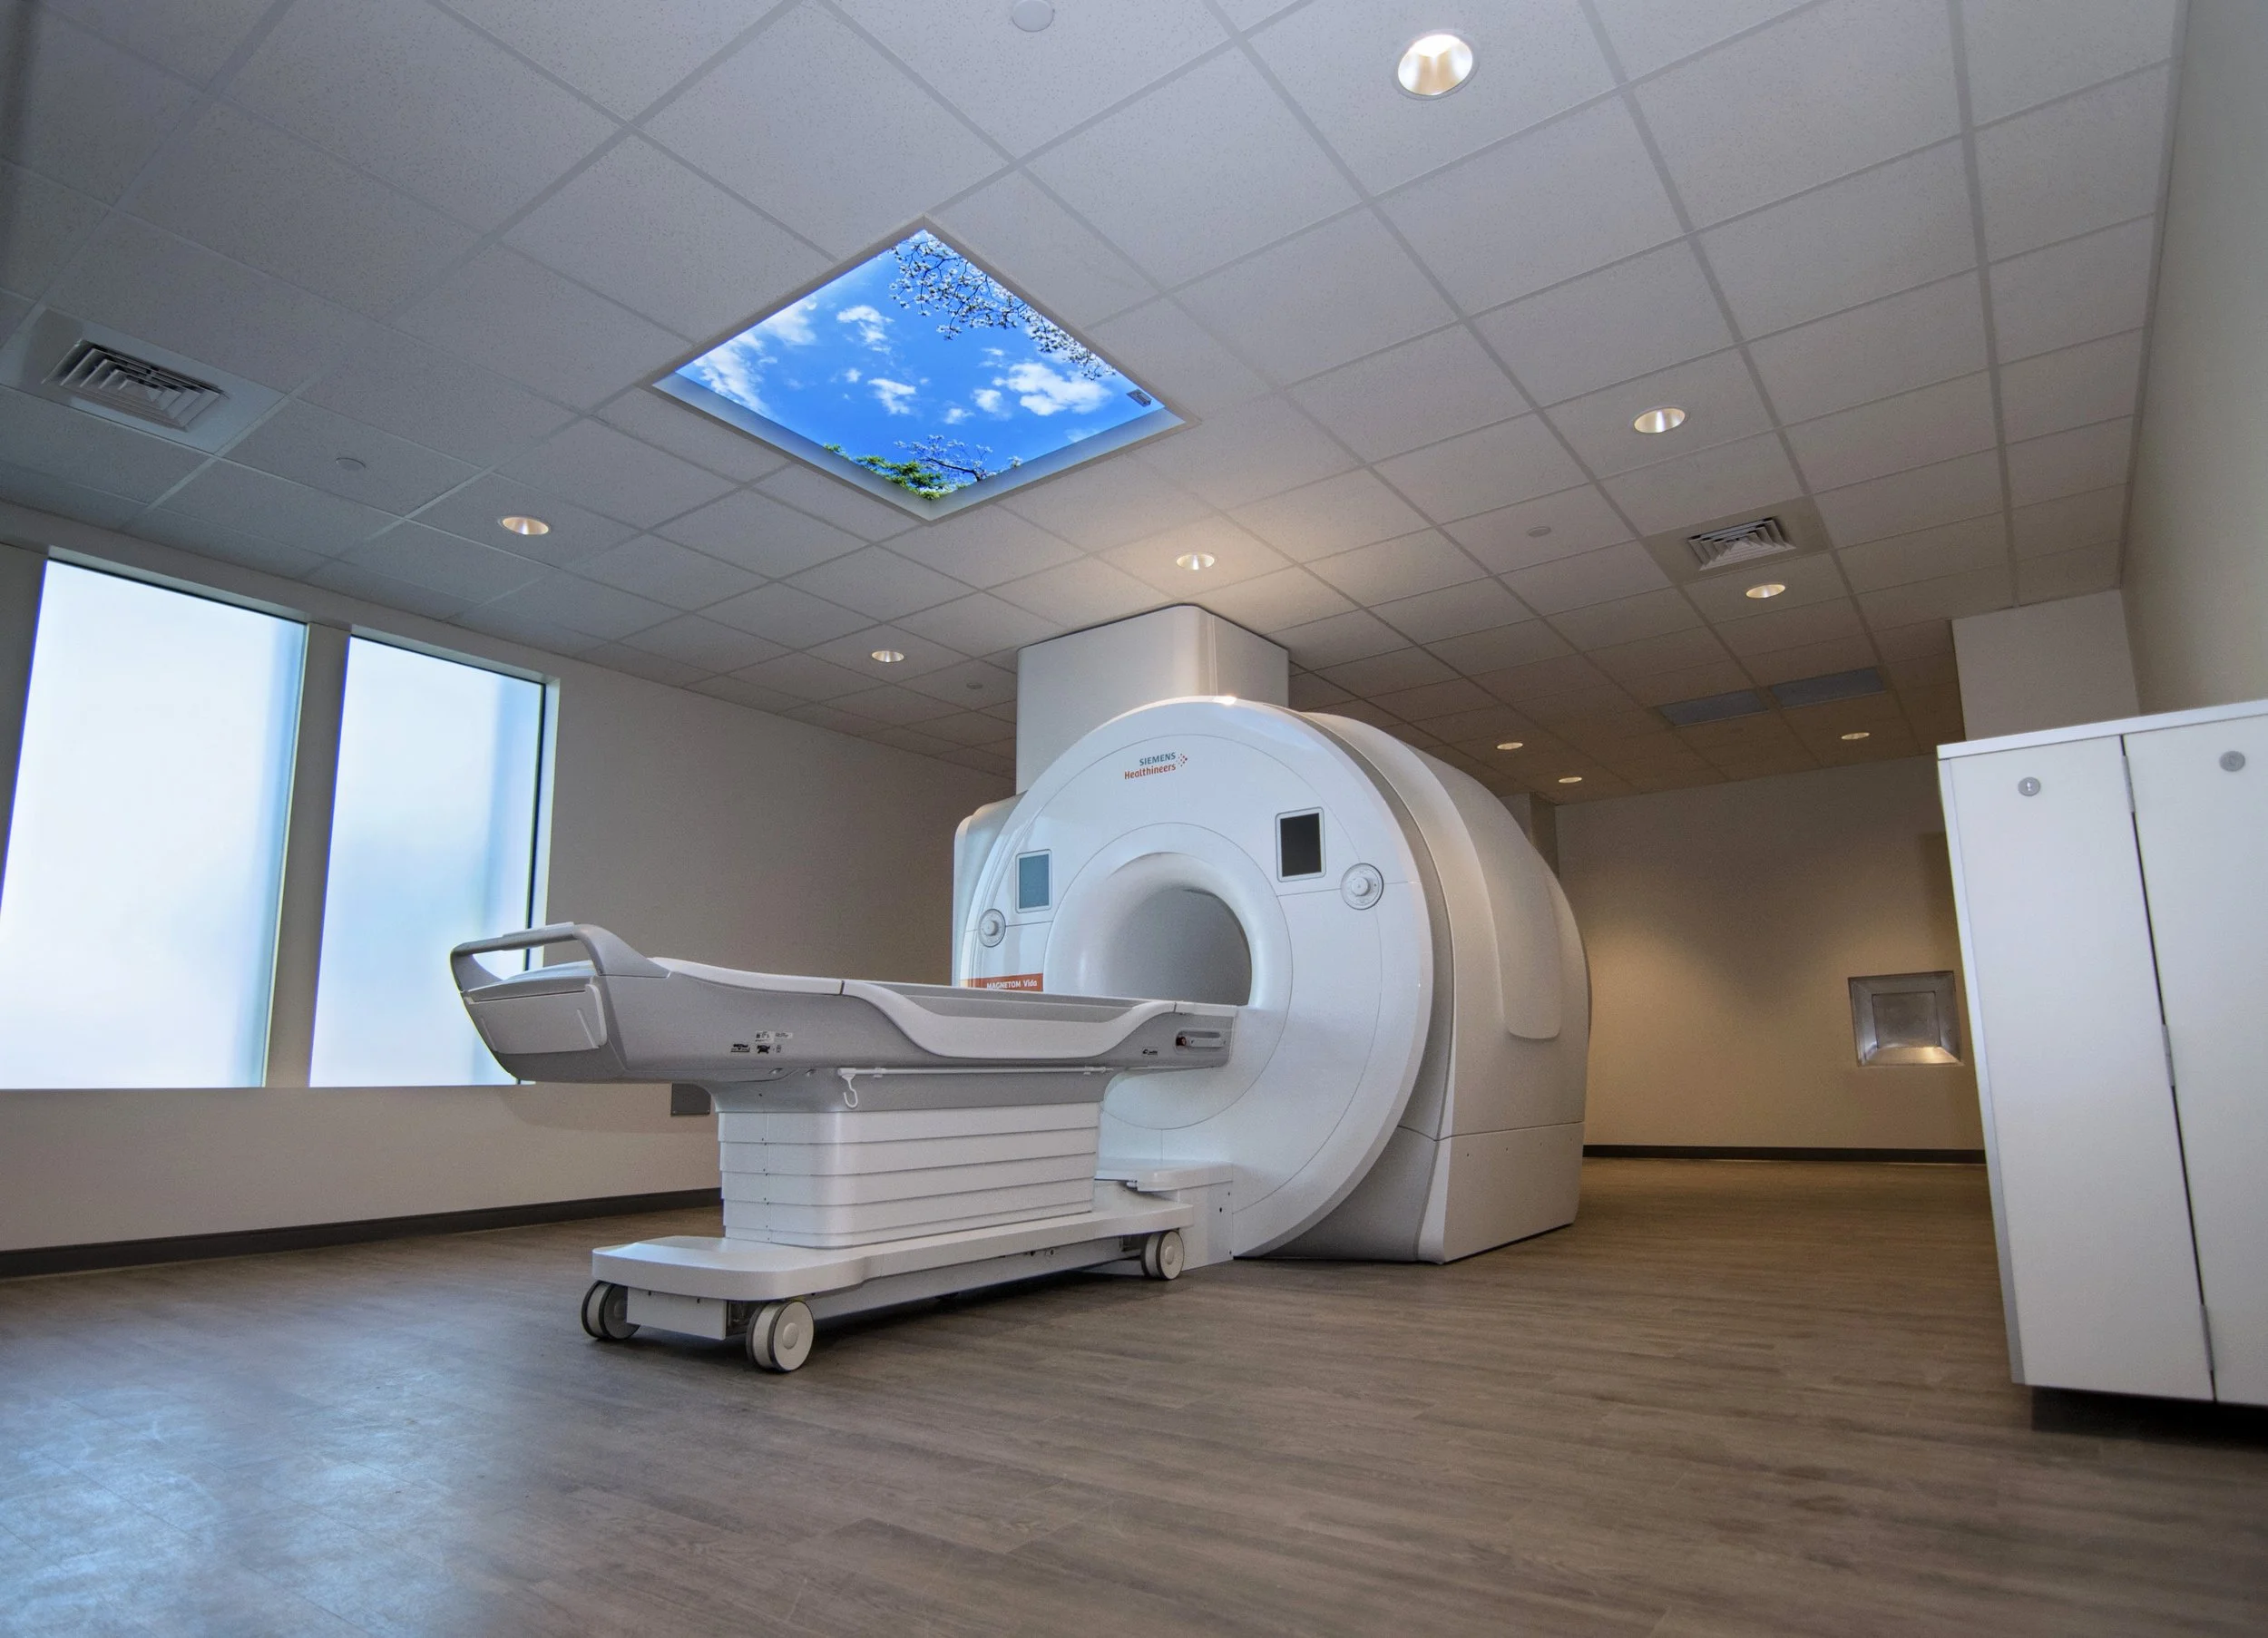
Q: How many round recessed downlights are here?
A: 9